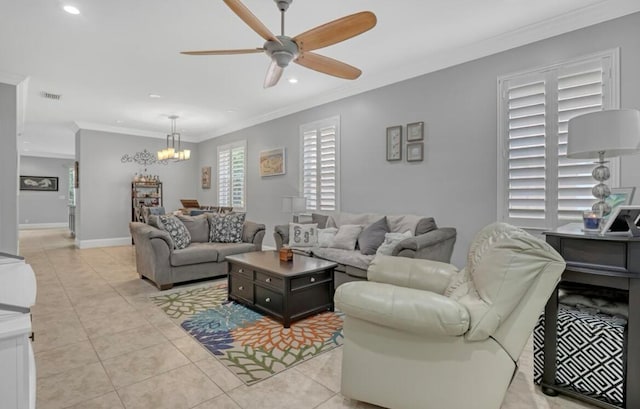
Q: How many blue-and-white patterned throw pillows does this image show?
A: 2